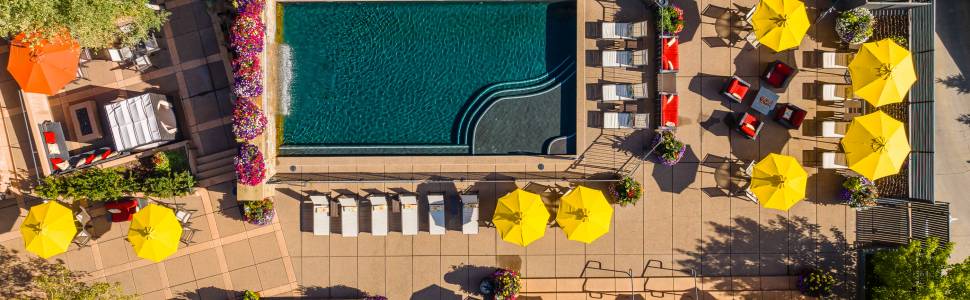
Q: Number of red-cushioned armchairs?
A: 4